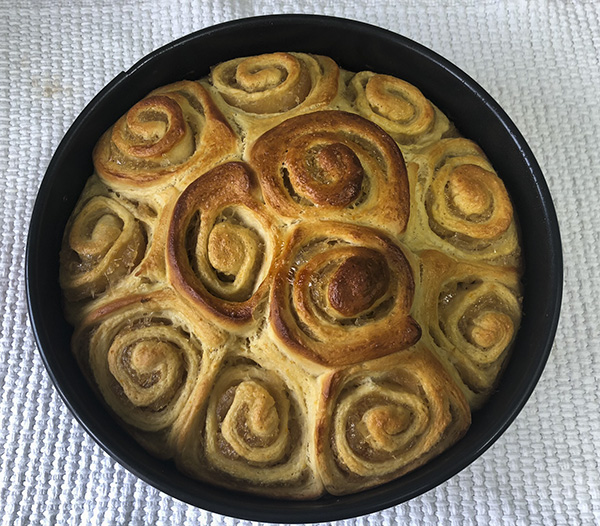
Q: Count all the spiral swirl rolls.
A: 12